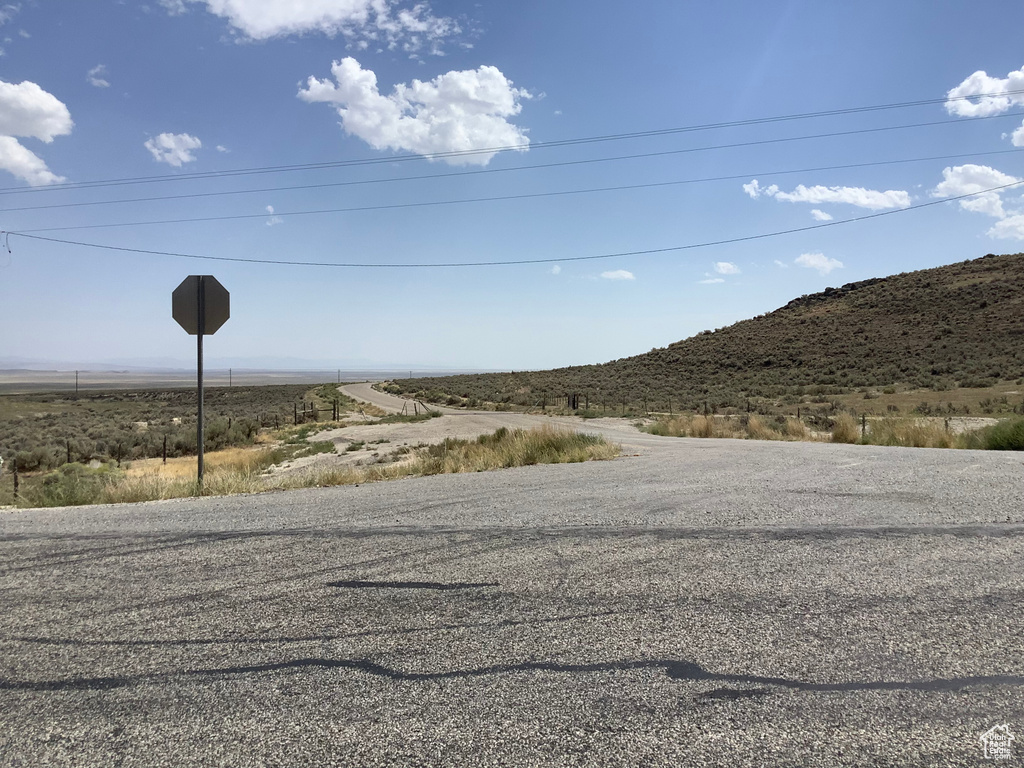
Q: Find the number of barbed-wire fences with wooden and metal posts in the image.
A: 2